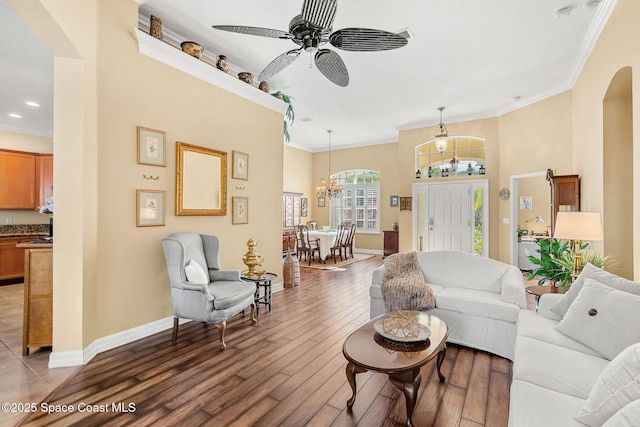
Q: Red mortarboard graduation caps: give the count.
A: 0